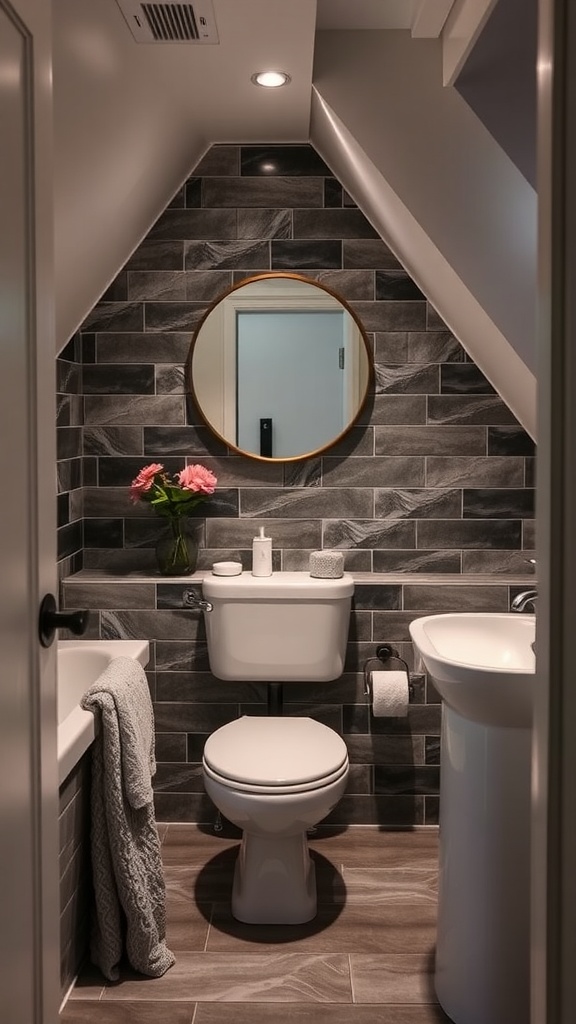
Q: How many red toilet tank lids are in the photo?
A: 0